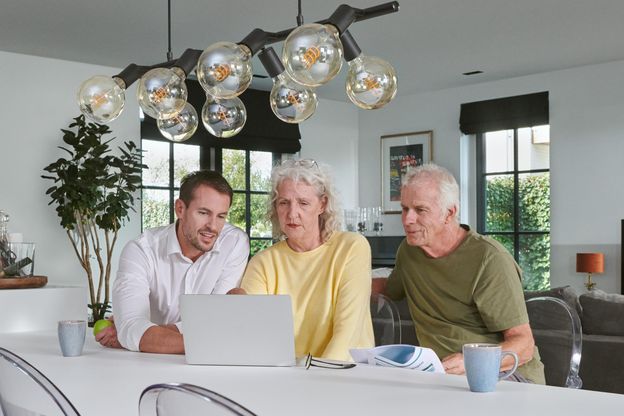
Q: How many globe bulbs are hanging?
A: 8